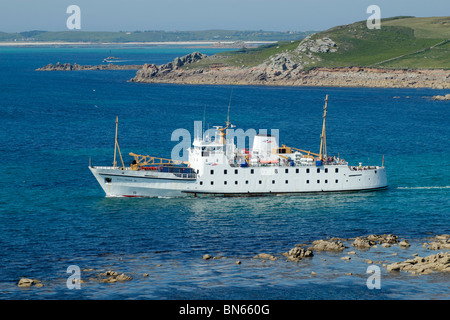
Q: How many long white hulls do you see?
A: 1